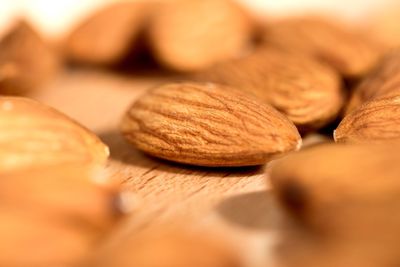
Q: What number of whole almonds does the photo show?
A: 1